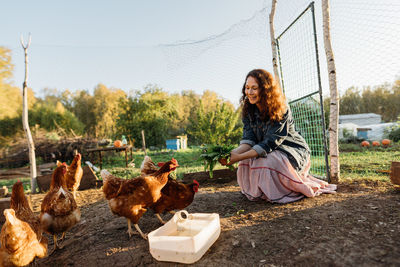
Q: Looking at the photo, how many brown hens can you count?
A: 6